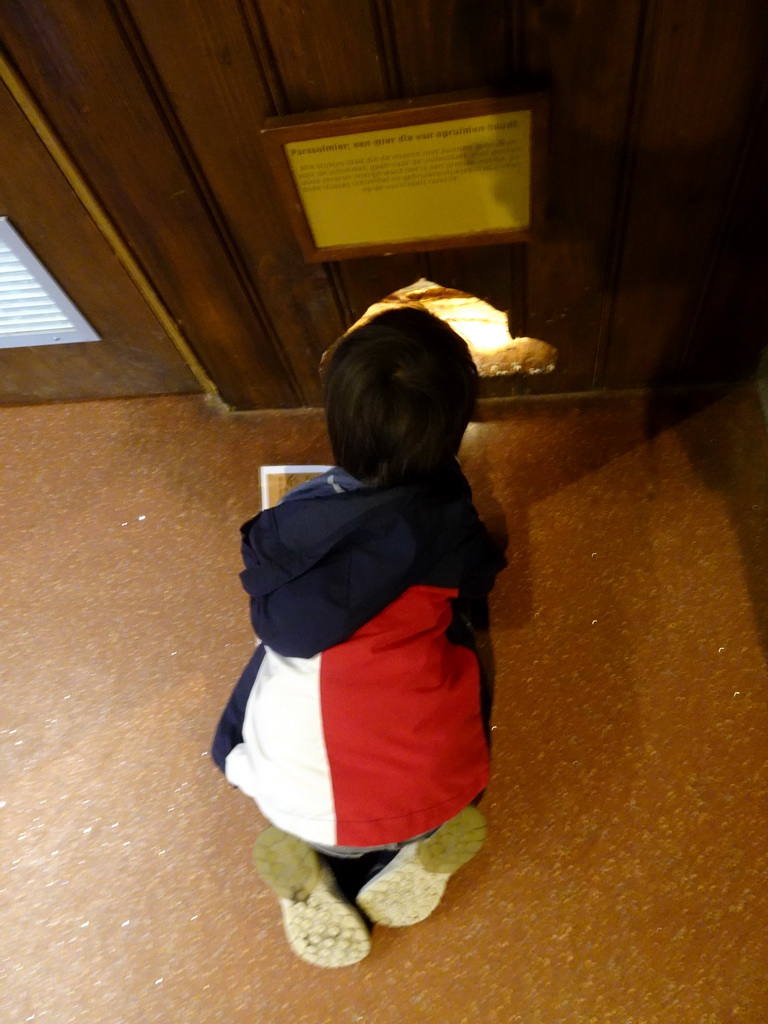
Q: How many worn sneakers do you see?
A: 2